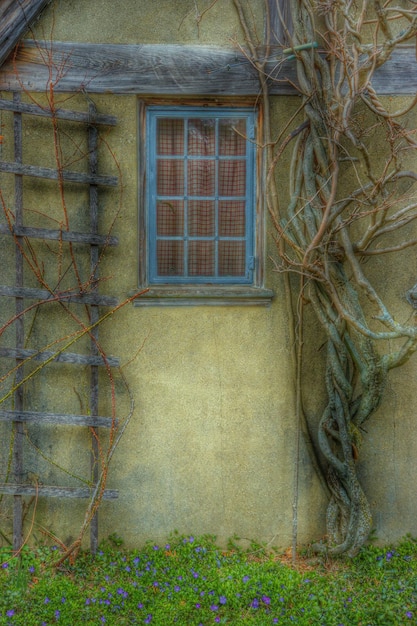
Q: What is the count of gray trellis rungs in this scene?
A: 7